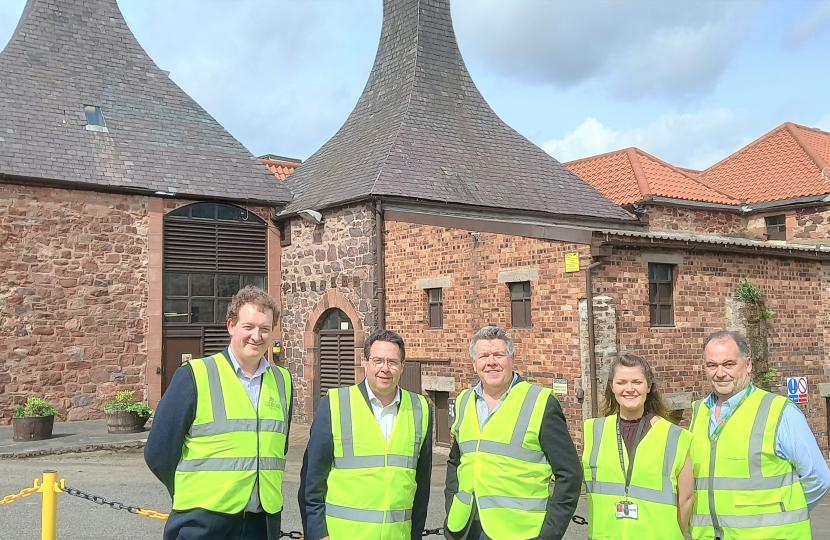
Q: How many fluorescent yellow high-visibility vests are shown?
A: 5